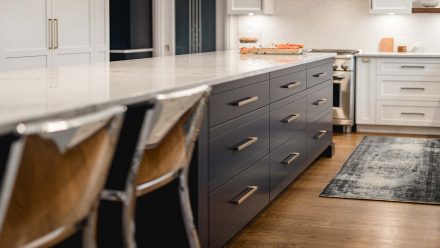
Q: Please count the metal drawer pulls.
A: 12